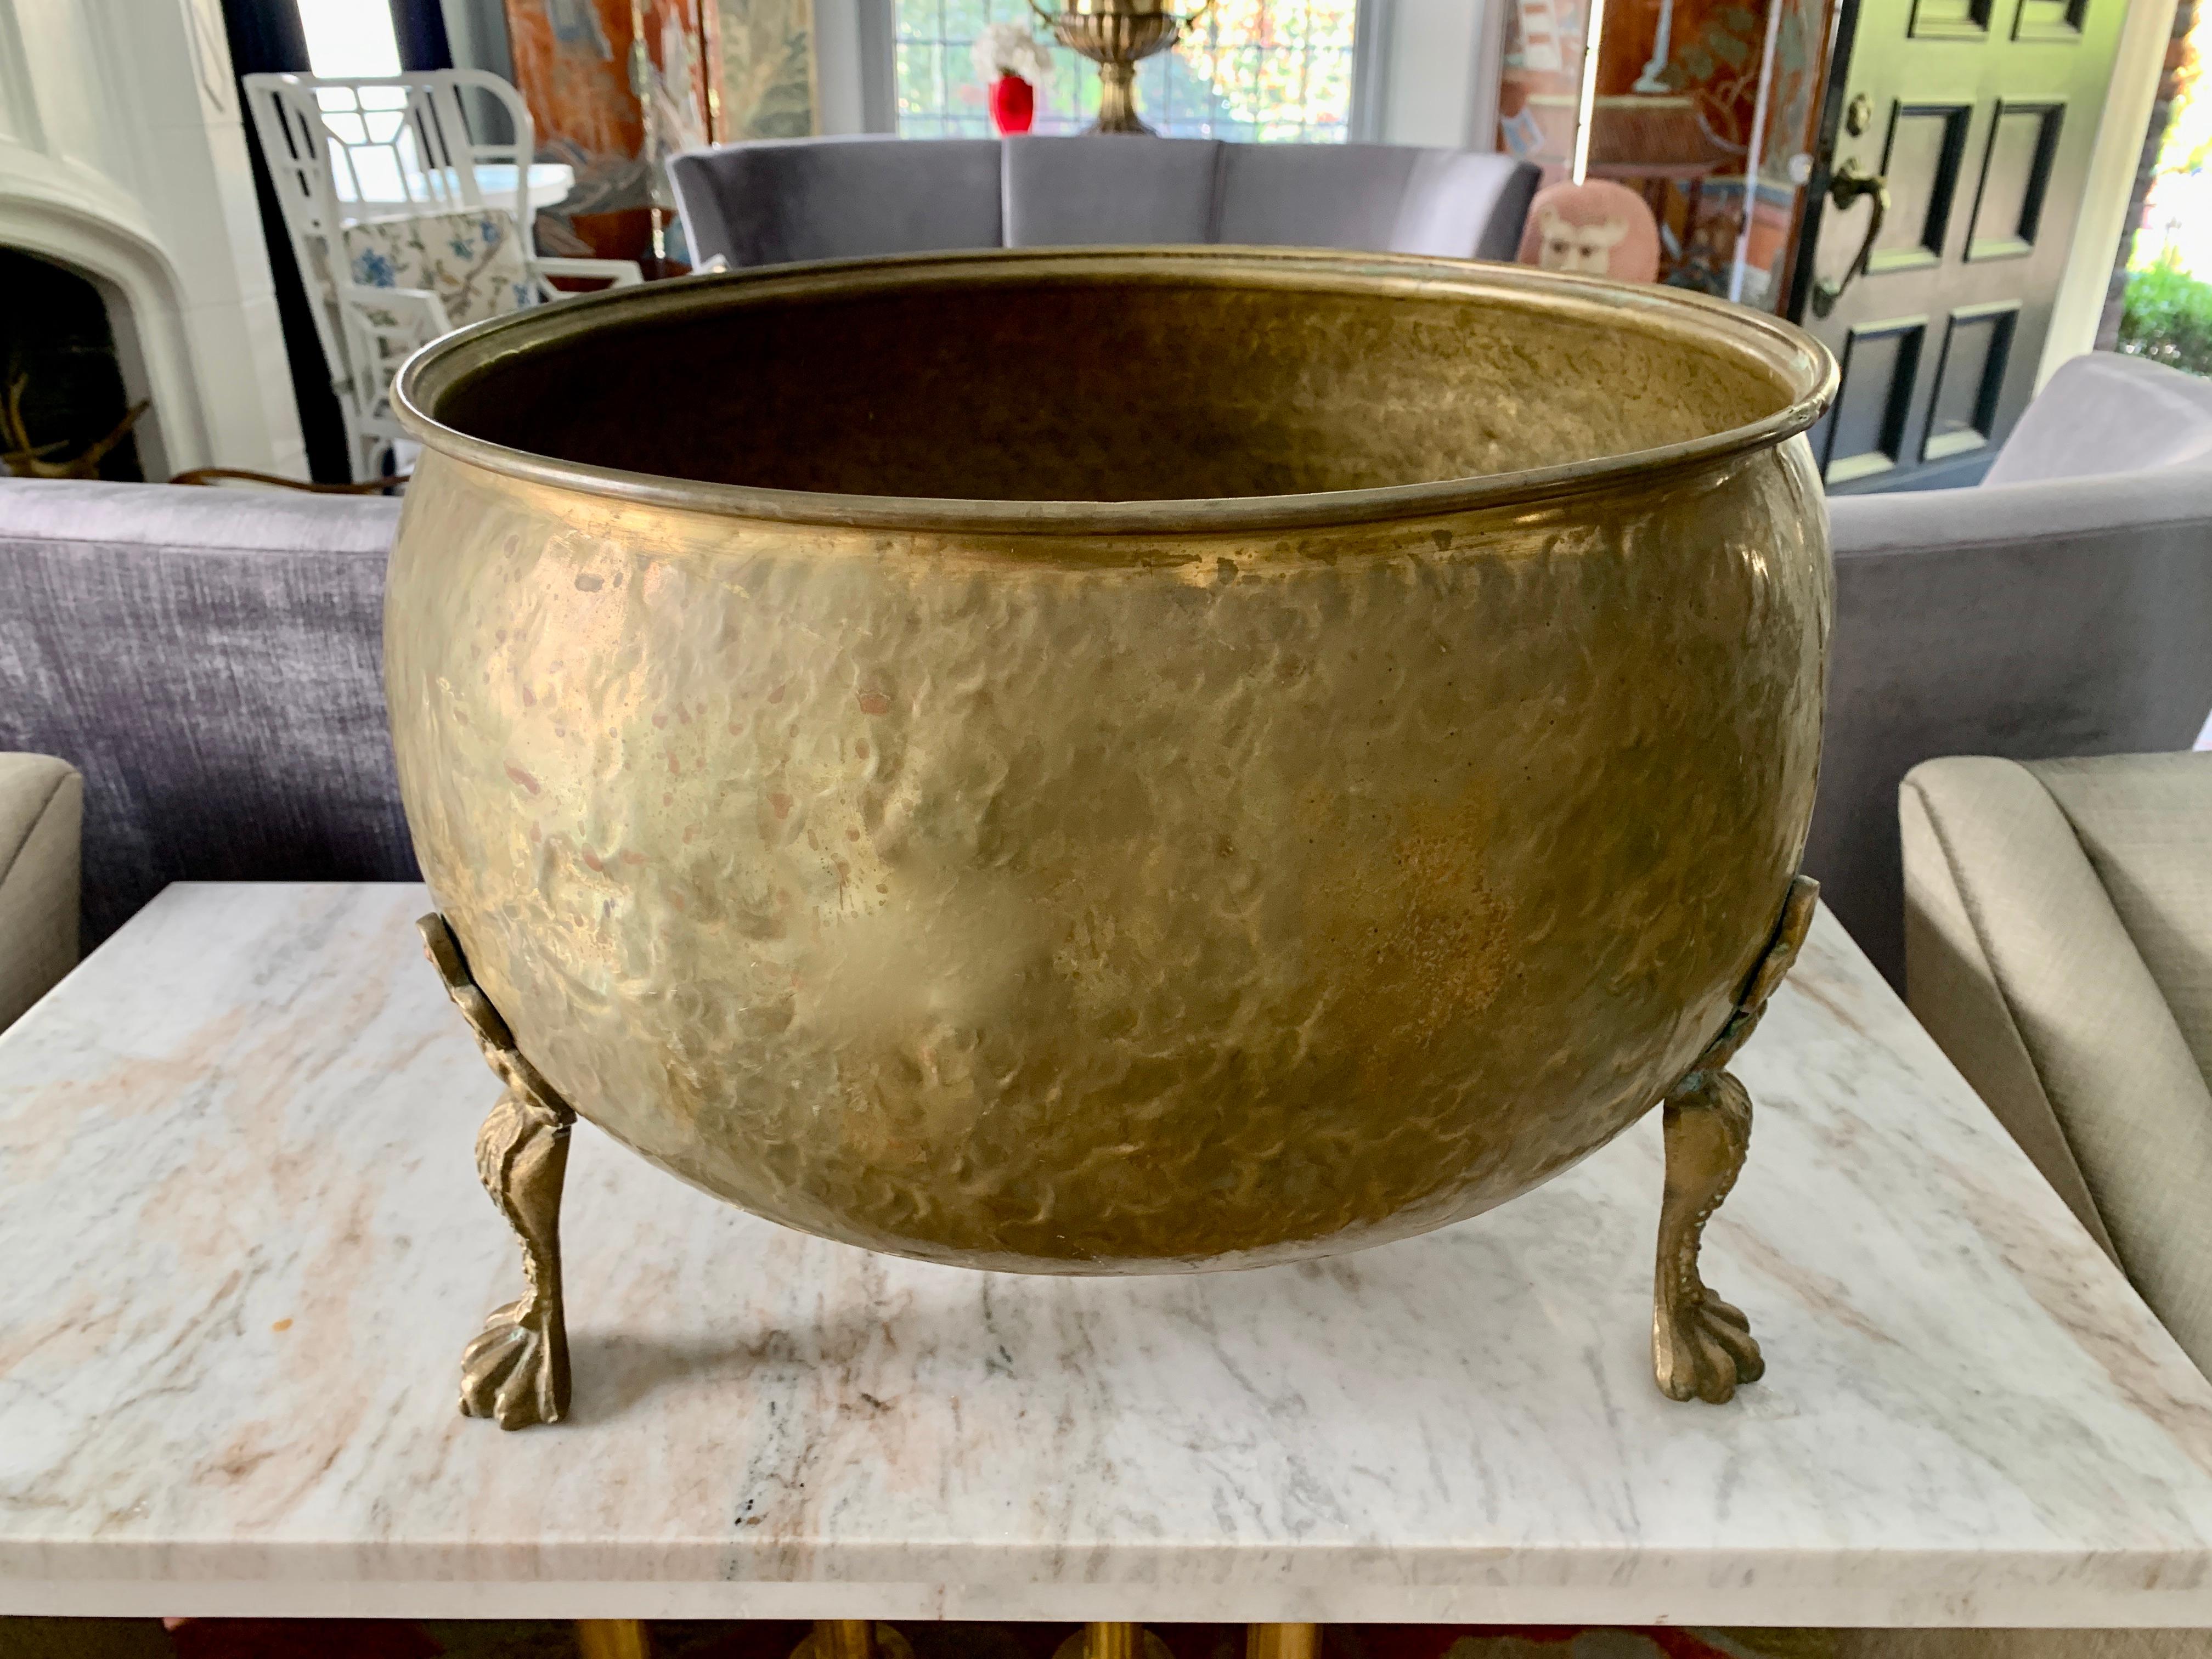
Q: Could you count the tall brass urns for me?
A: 1